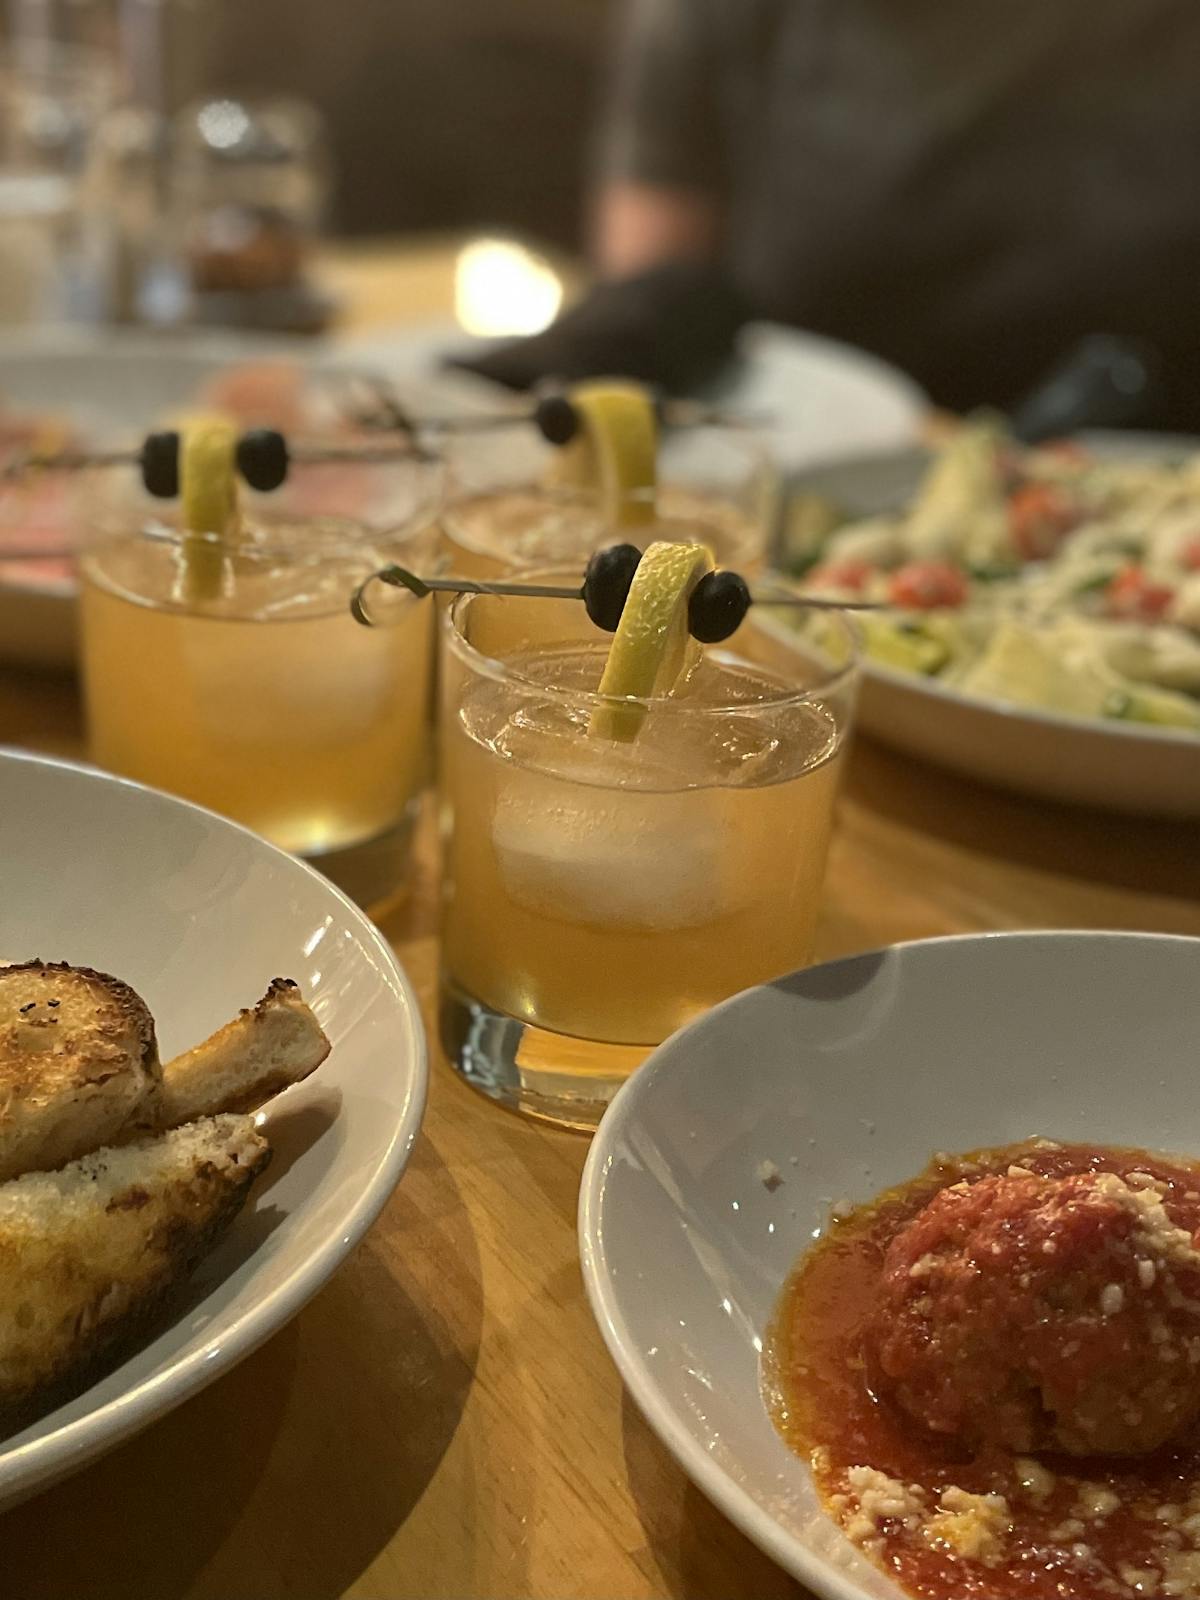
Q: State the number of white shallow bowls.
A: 4